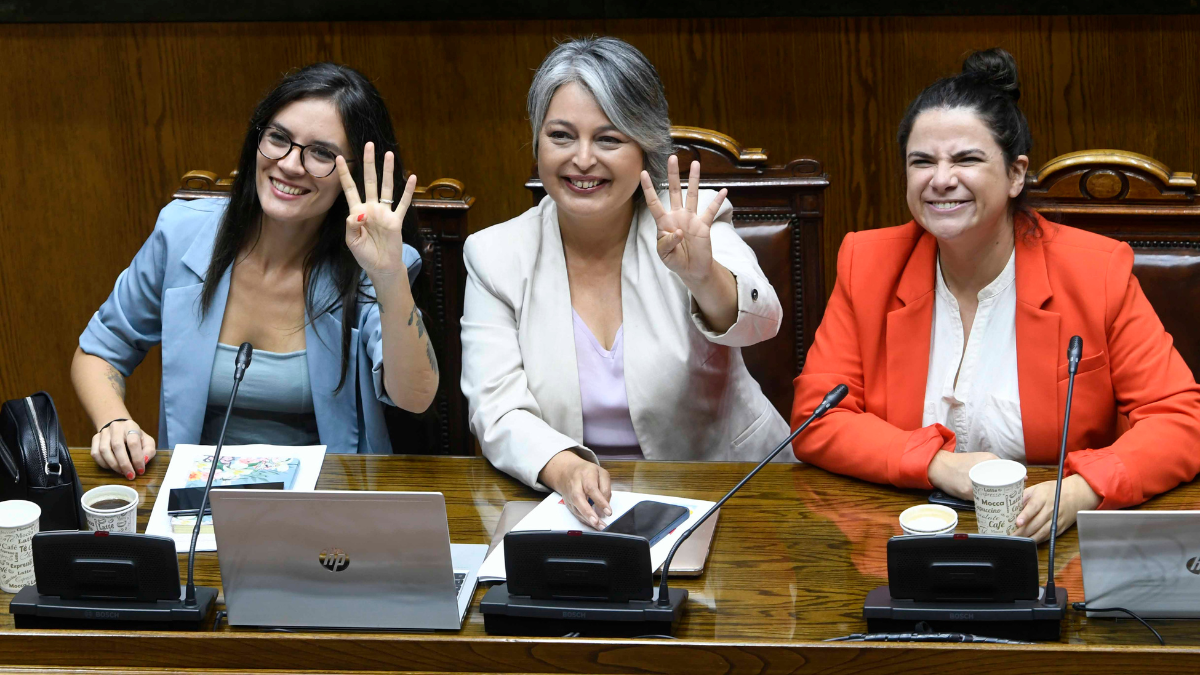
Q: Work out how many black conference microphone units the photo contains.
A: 3